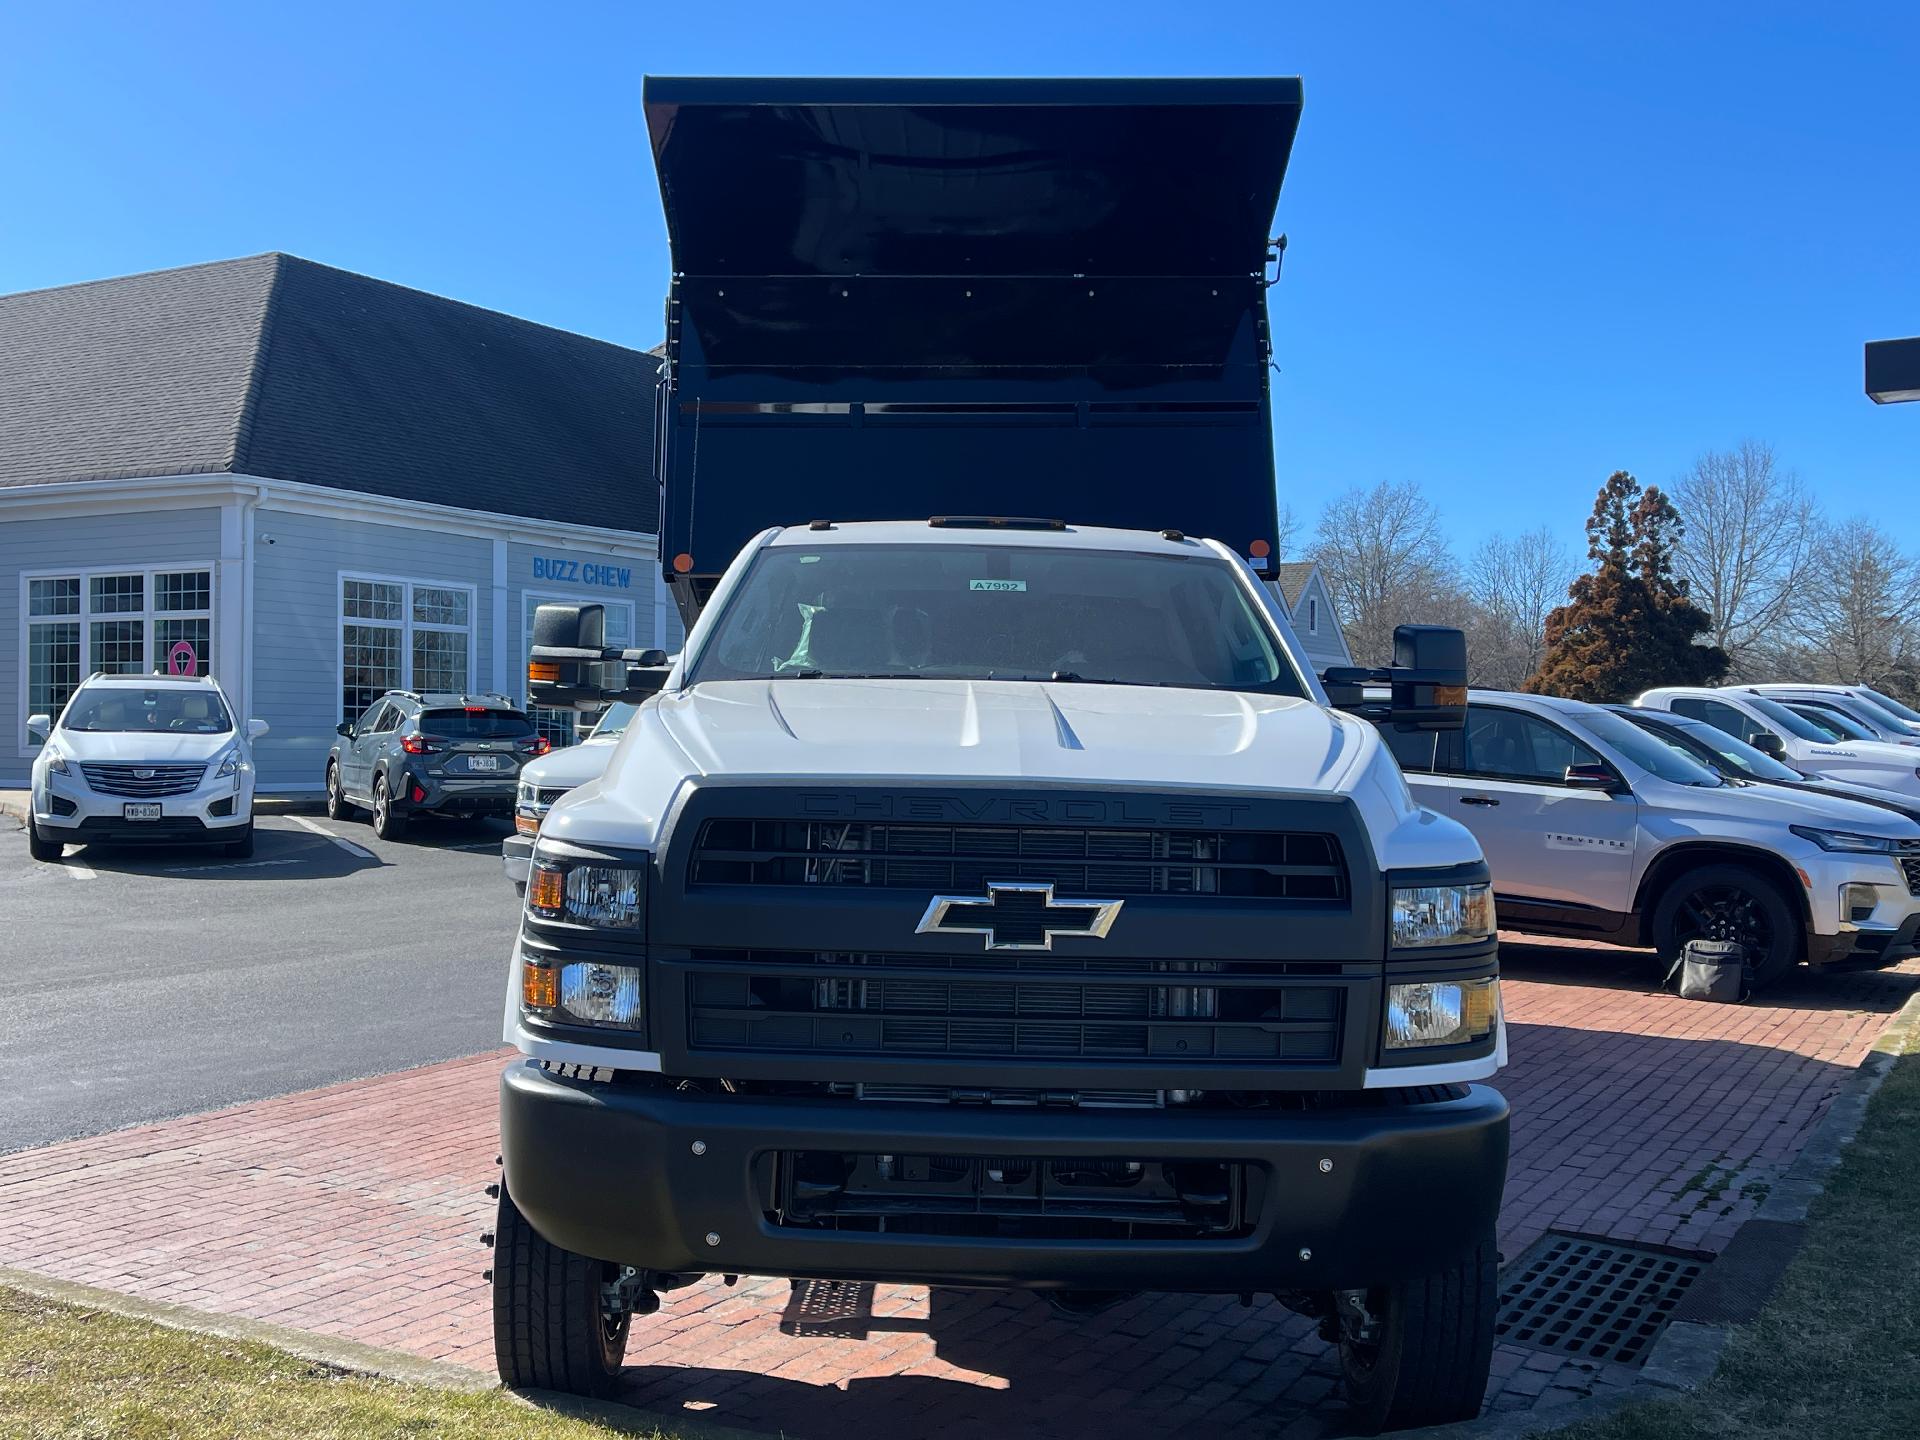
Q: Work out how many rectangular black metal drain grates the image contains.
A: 1